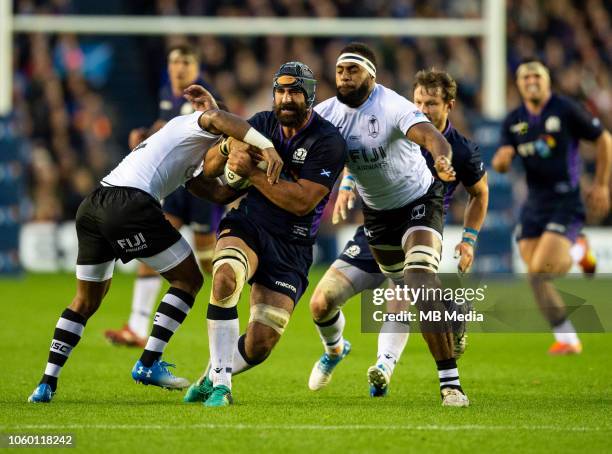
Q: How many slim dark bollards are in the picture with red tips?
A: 0